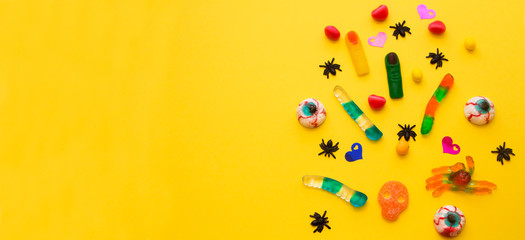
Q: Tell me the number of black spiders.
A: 7